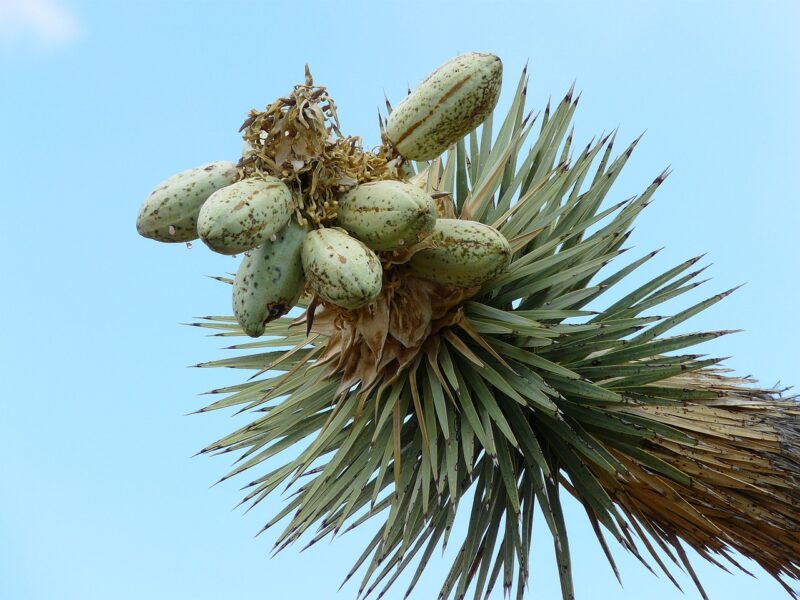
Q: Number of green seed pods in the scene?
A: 7